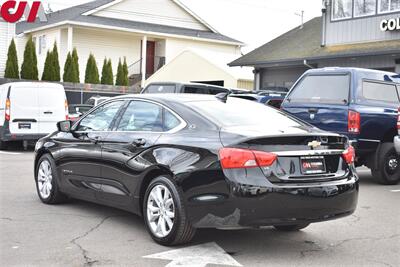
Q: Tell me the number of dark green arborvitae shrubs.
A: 7